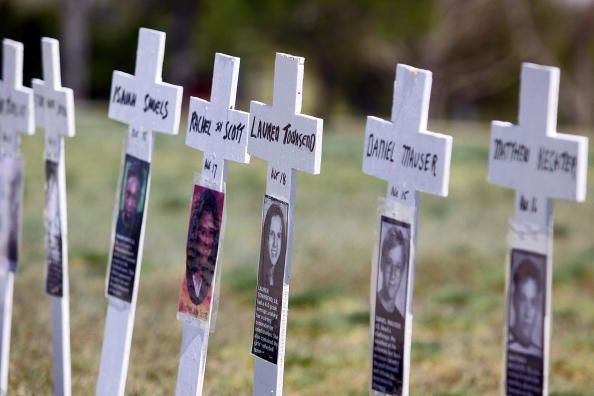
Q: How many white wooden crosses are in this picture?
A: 7